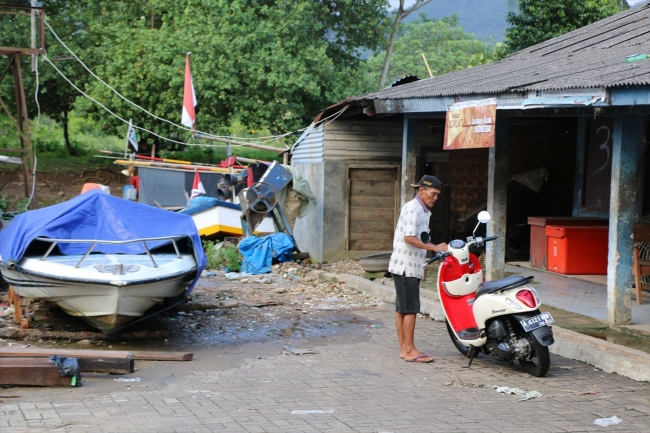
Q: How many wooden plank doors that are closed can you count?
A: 1